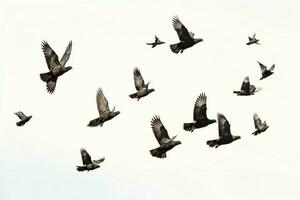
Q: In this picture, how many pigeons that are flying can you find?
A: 14